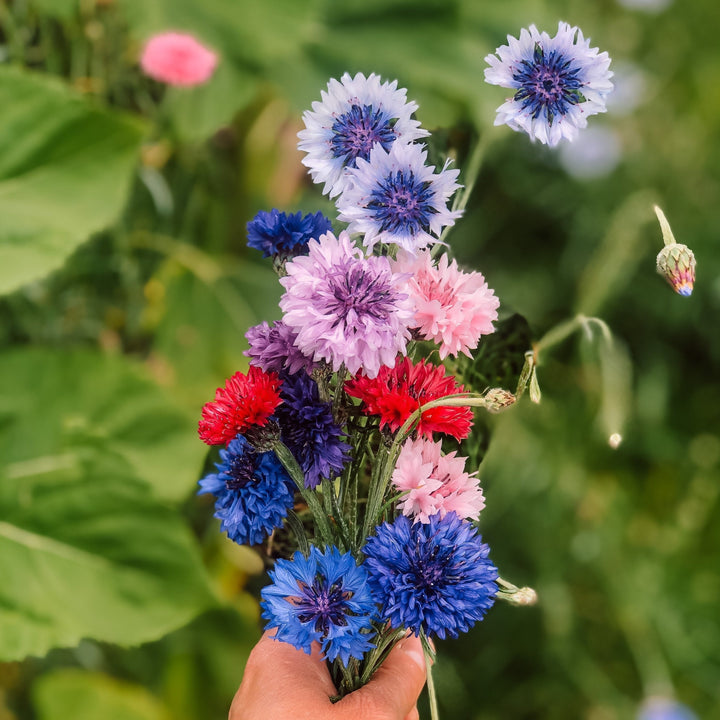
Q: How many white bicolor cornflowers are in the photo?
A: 3